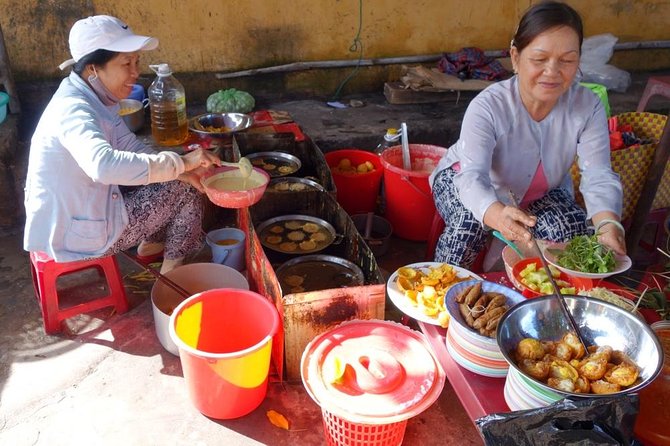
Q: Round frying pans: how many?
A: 4